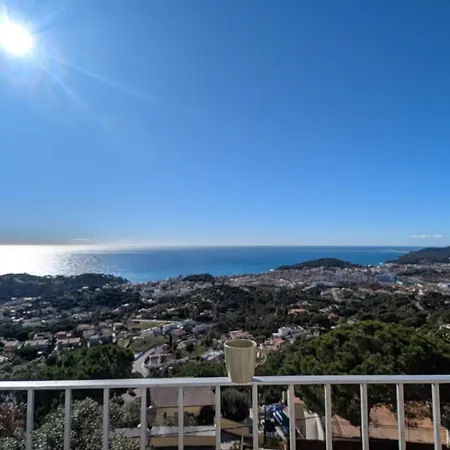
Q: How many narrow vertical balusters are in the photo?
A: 12